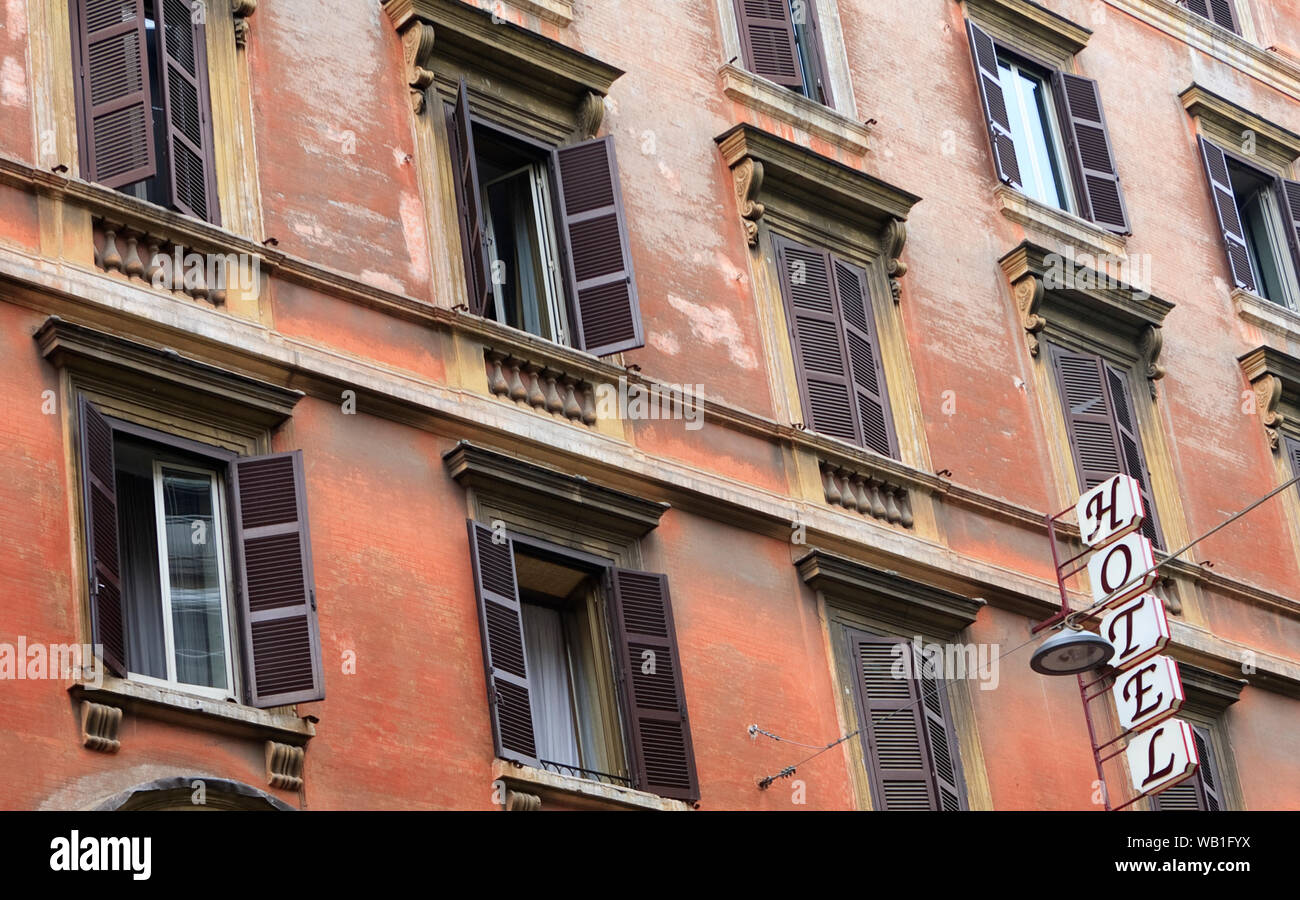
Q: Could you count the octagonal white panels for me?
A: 5